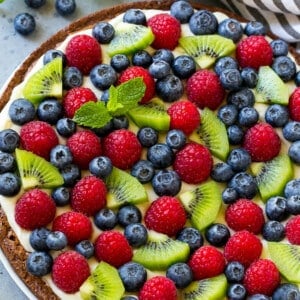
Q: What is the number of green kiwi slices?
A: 14